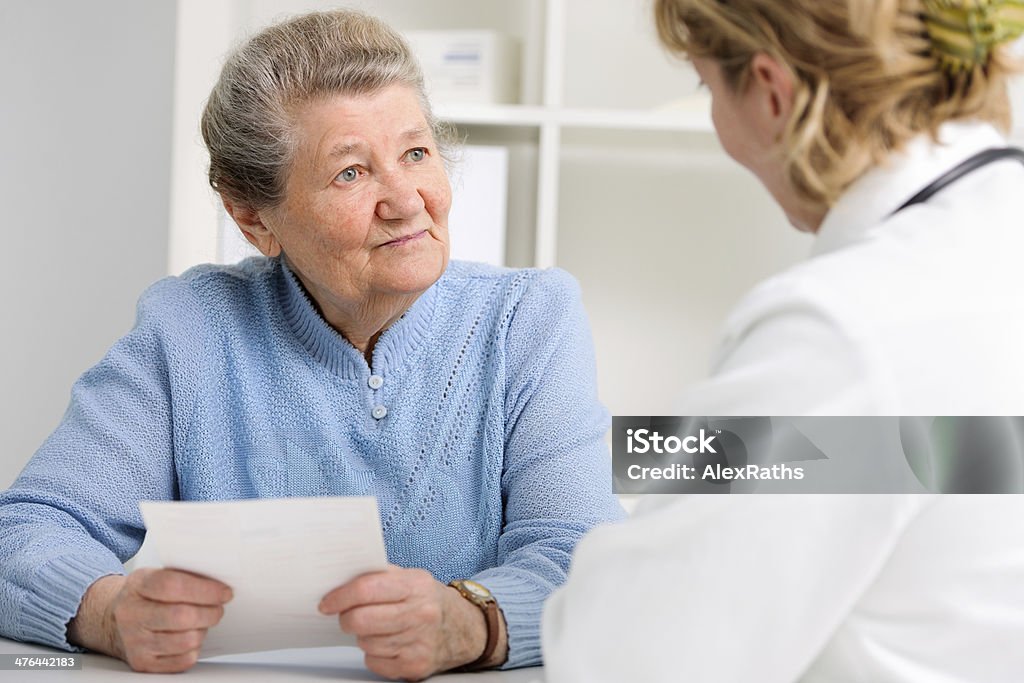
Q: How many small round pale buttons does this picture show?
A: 2